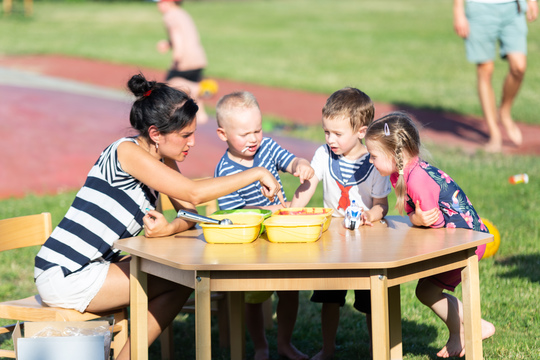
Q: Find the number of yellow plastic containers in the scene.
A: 3